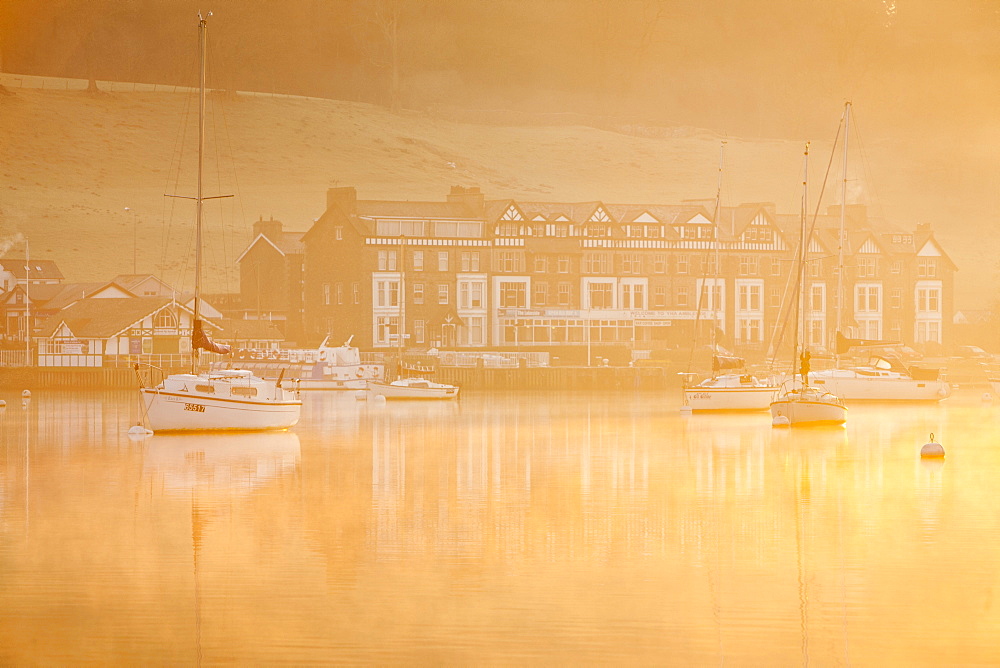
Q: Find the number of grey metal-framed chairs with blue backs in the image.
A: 0